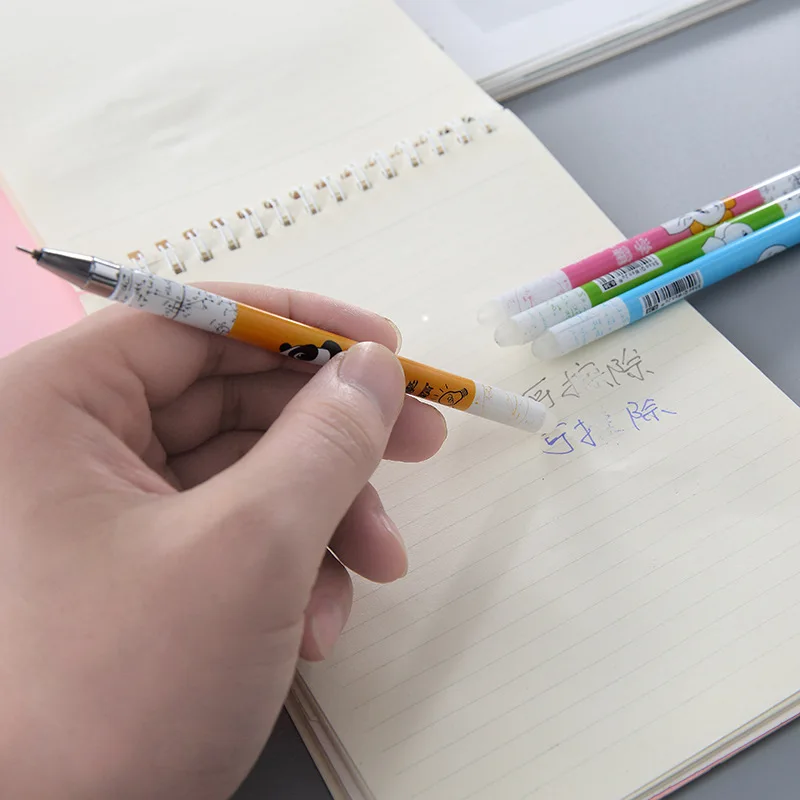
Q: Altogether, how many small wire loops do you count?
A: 14